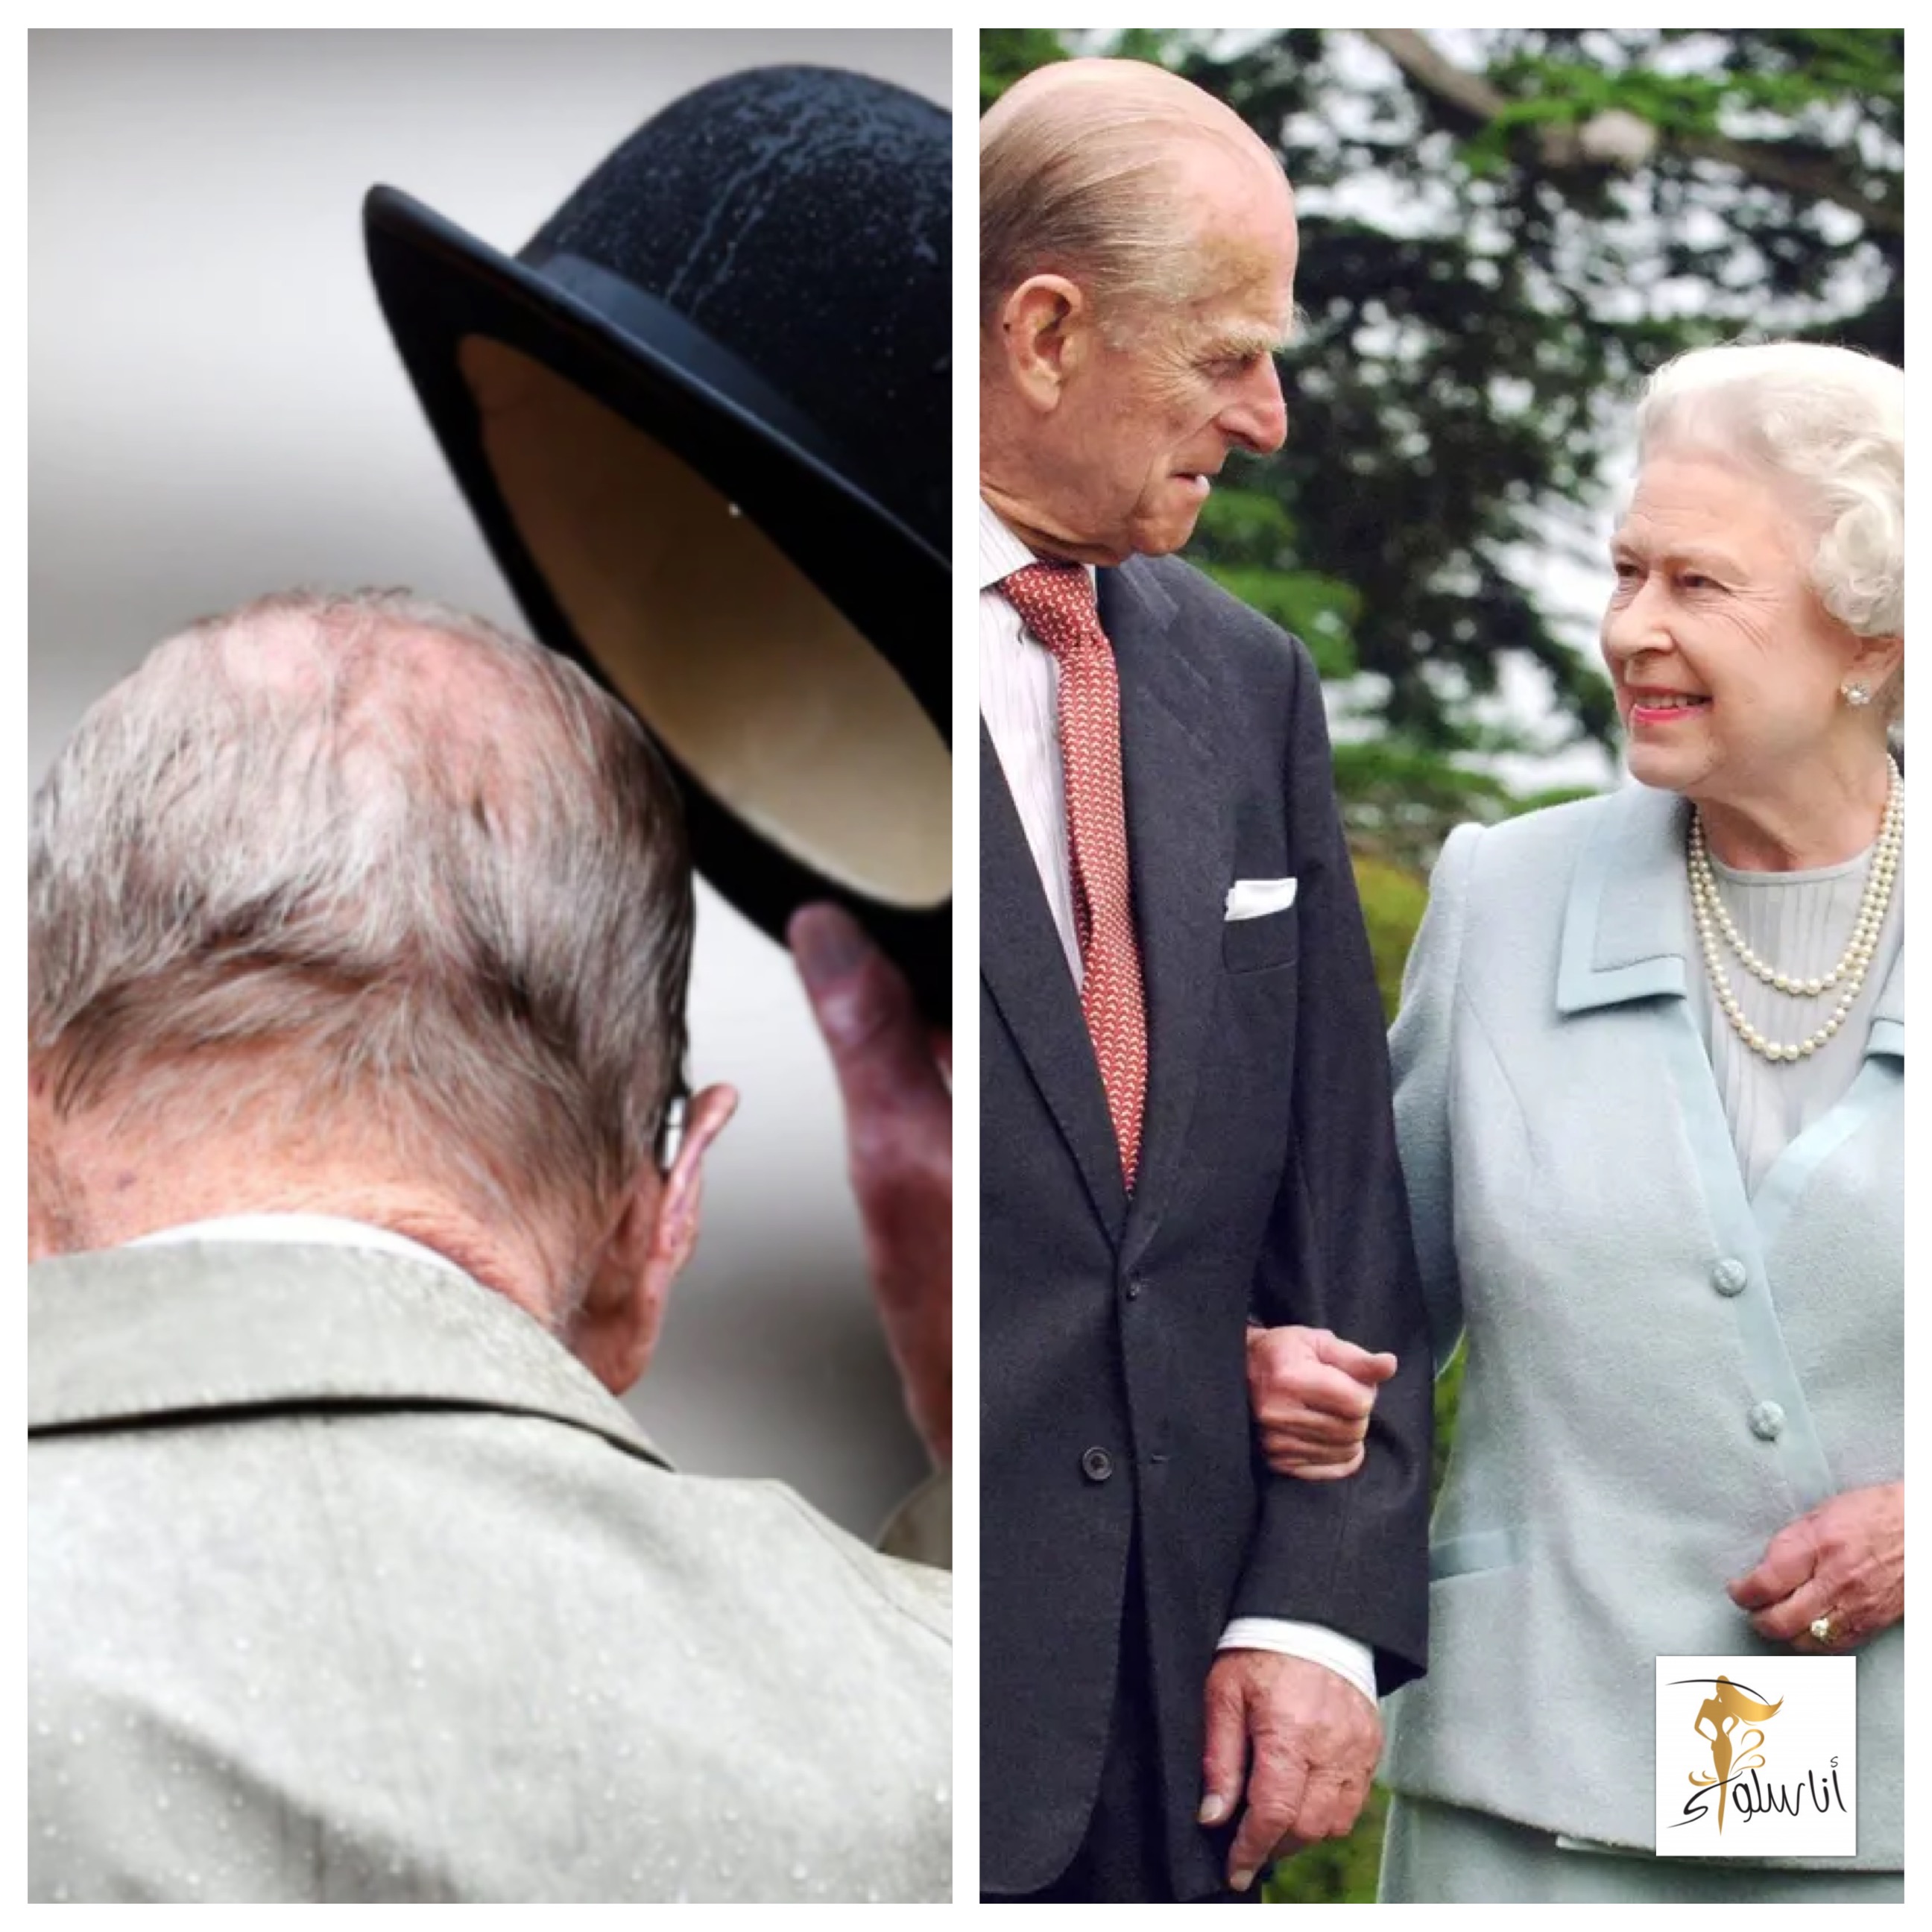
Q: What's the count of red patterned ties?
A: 1